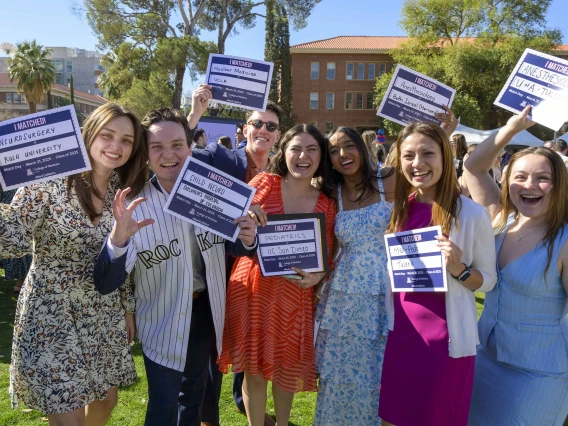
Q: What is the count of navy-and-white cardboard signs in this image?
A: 7